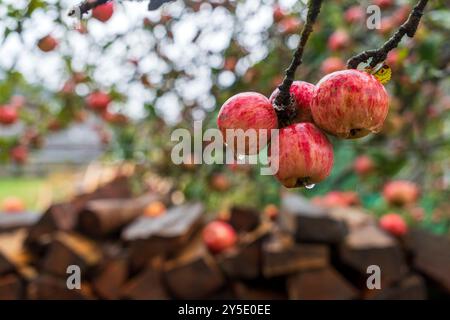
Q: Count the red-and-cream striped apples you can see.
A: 4